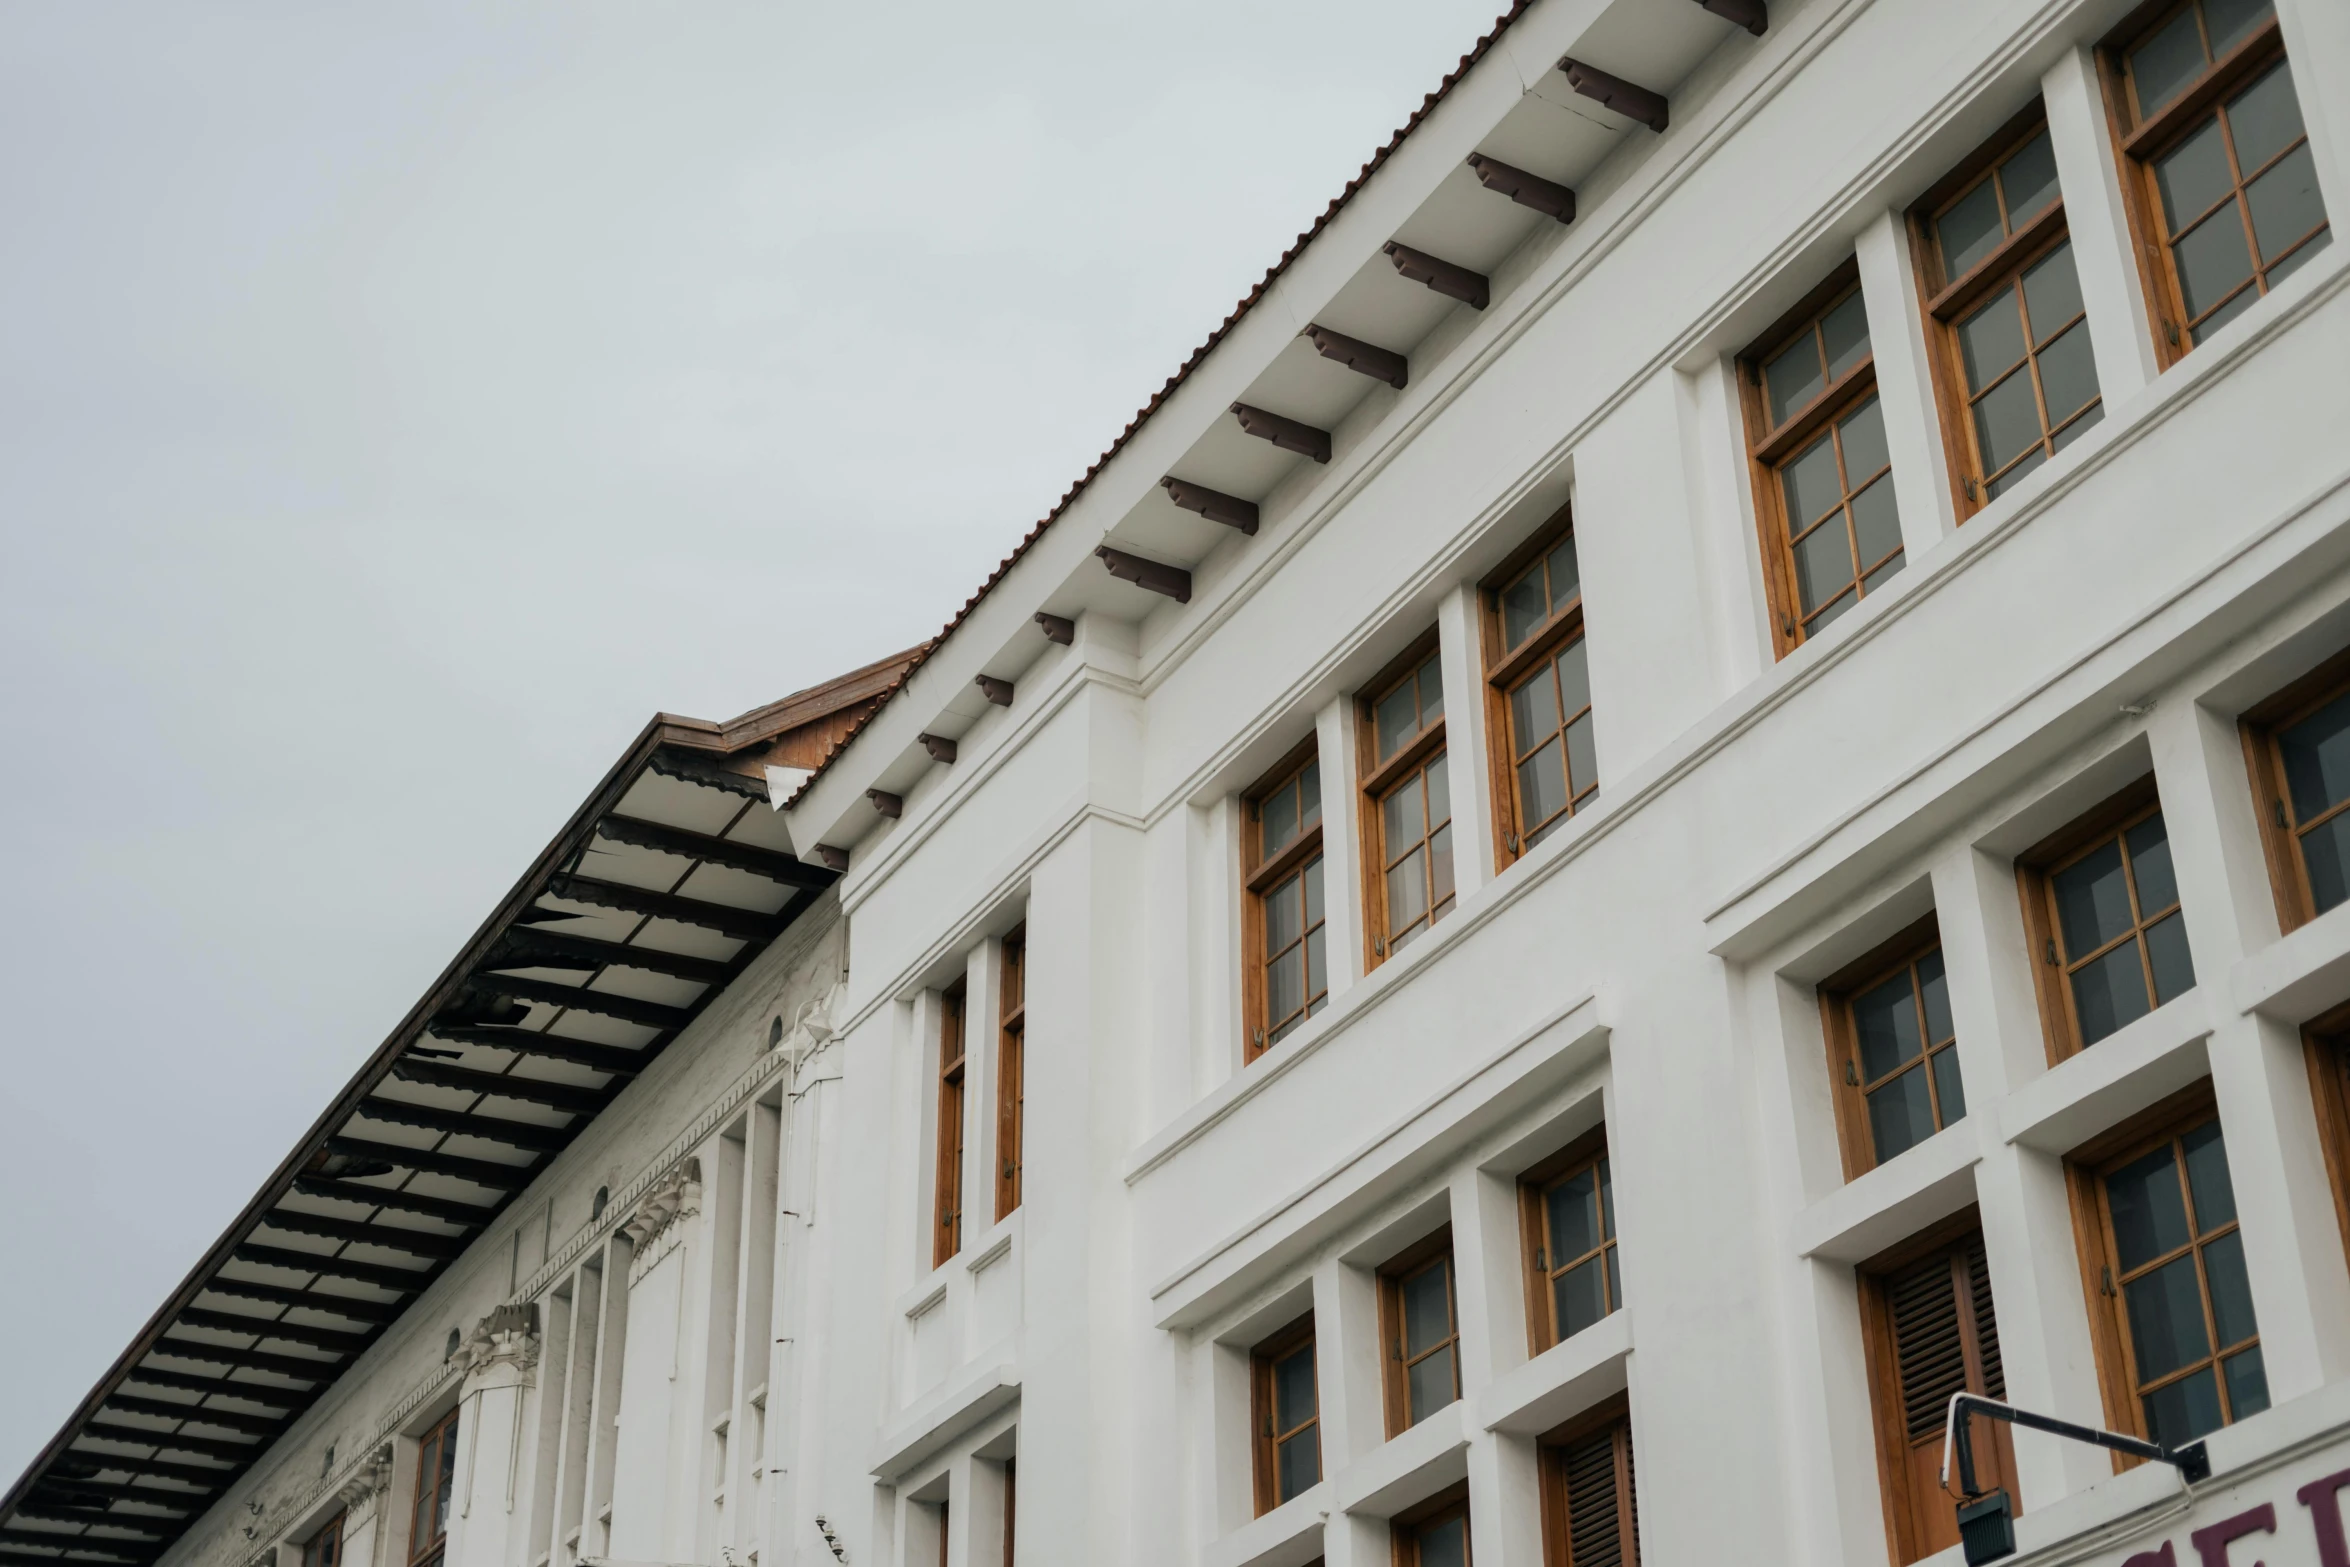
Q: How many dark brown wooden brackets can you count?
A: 13